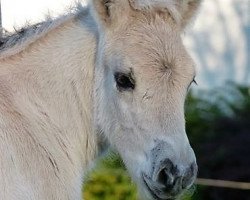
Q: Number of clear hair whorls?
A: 1